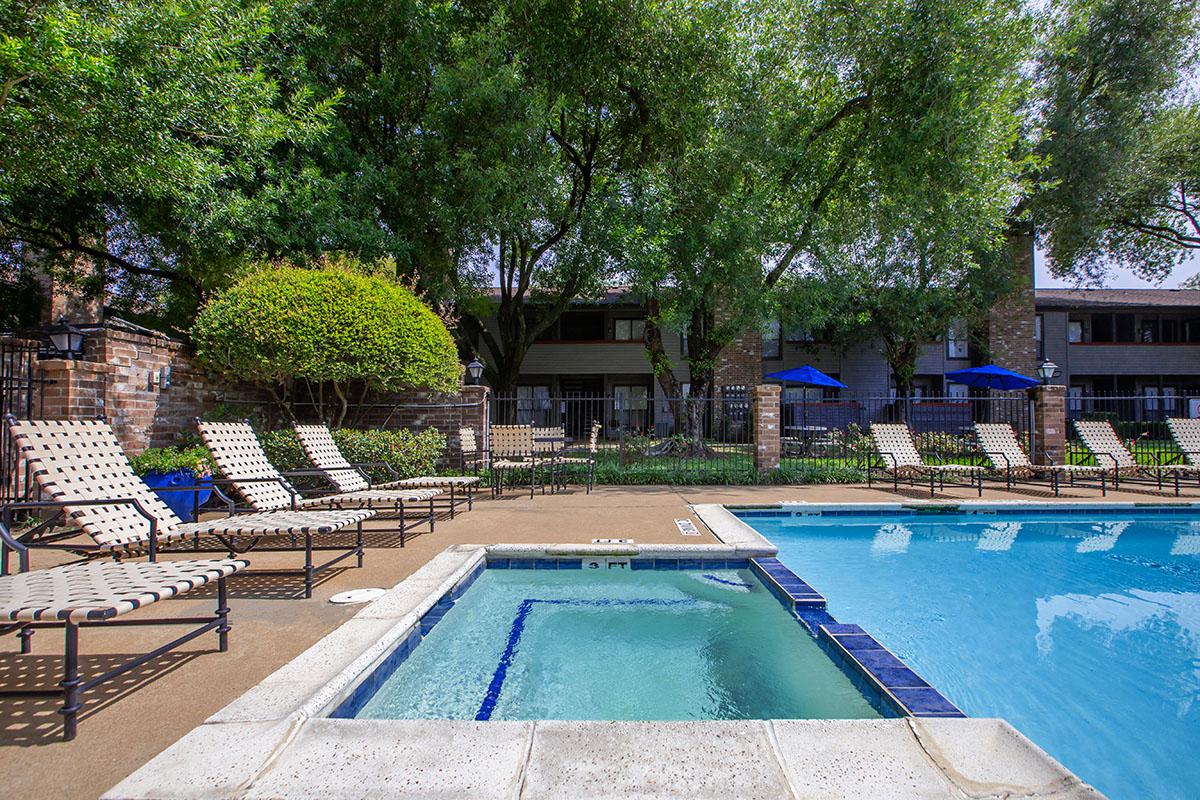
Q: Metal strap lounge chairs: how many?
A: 8